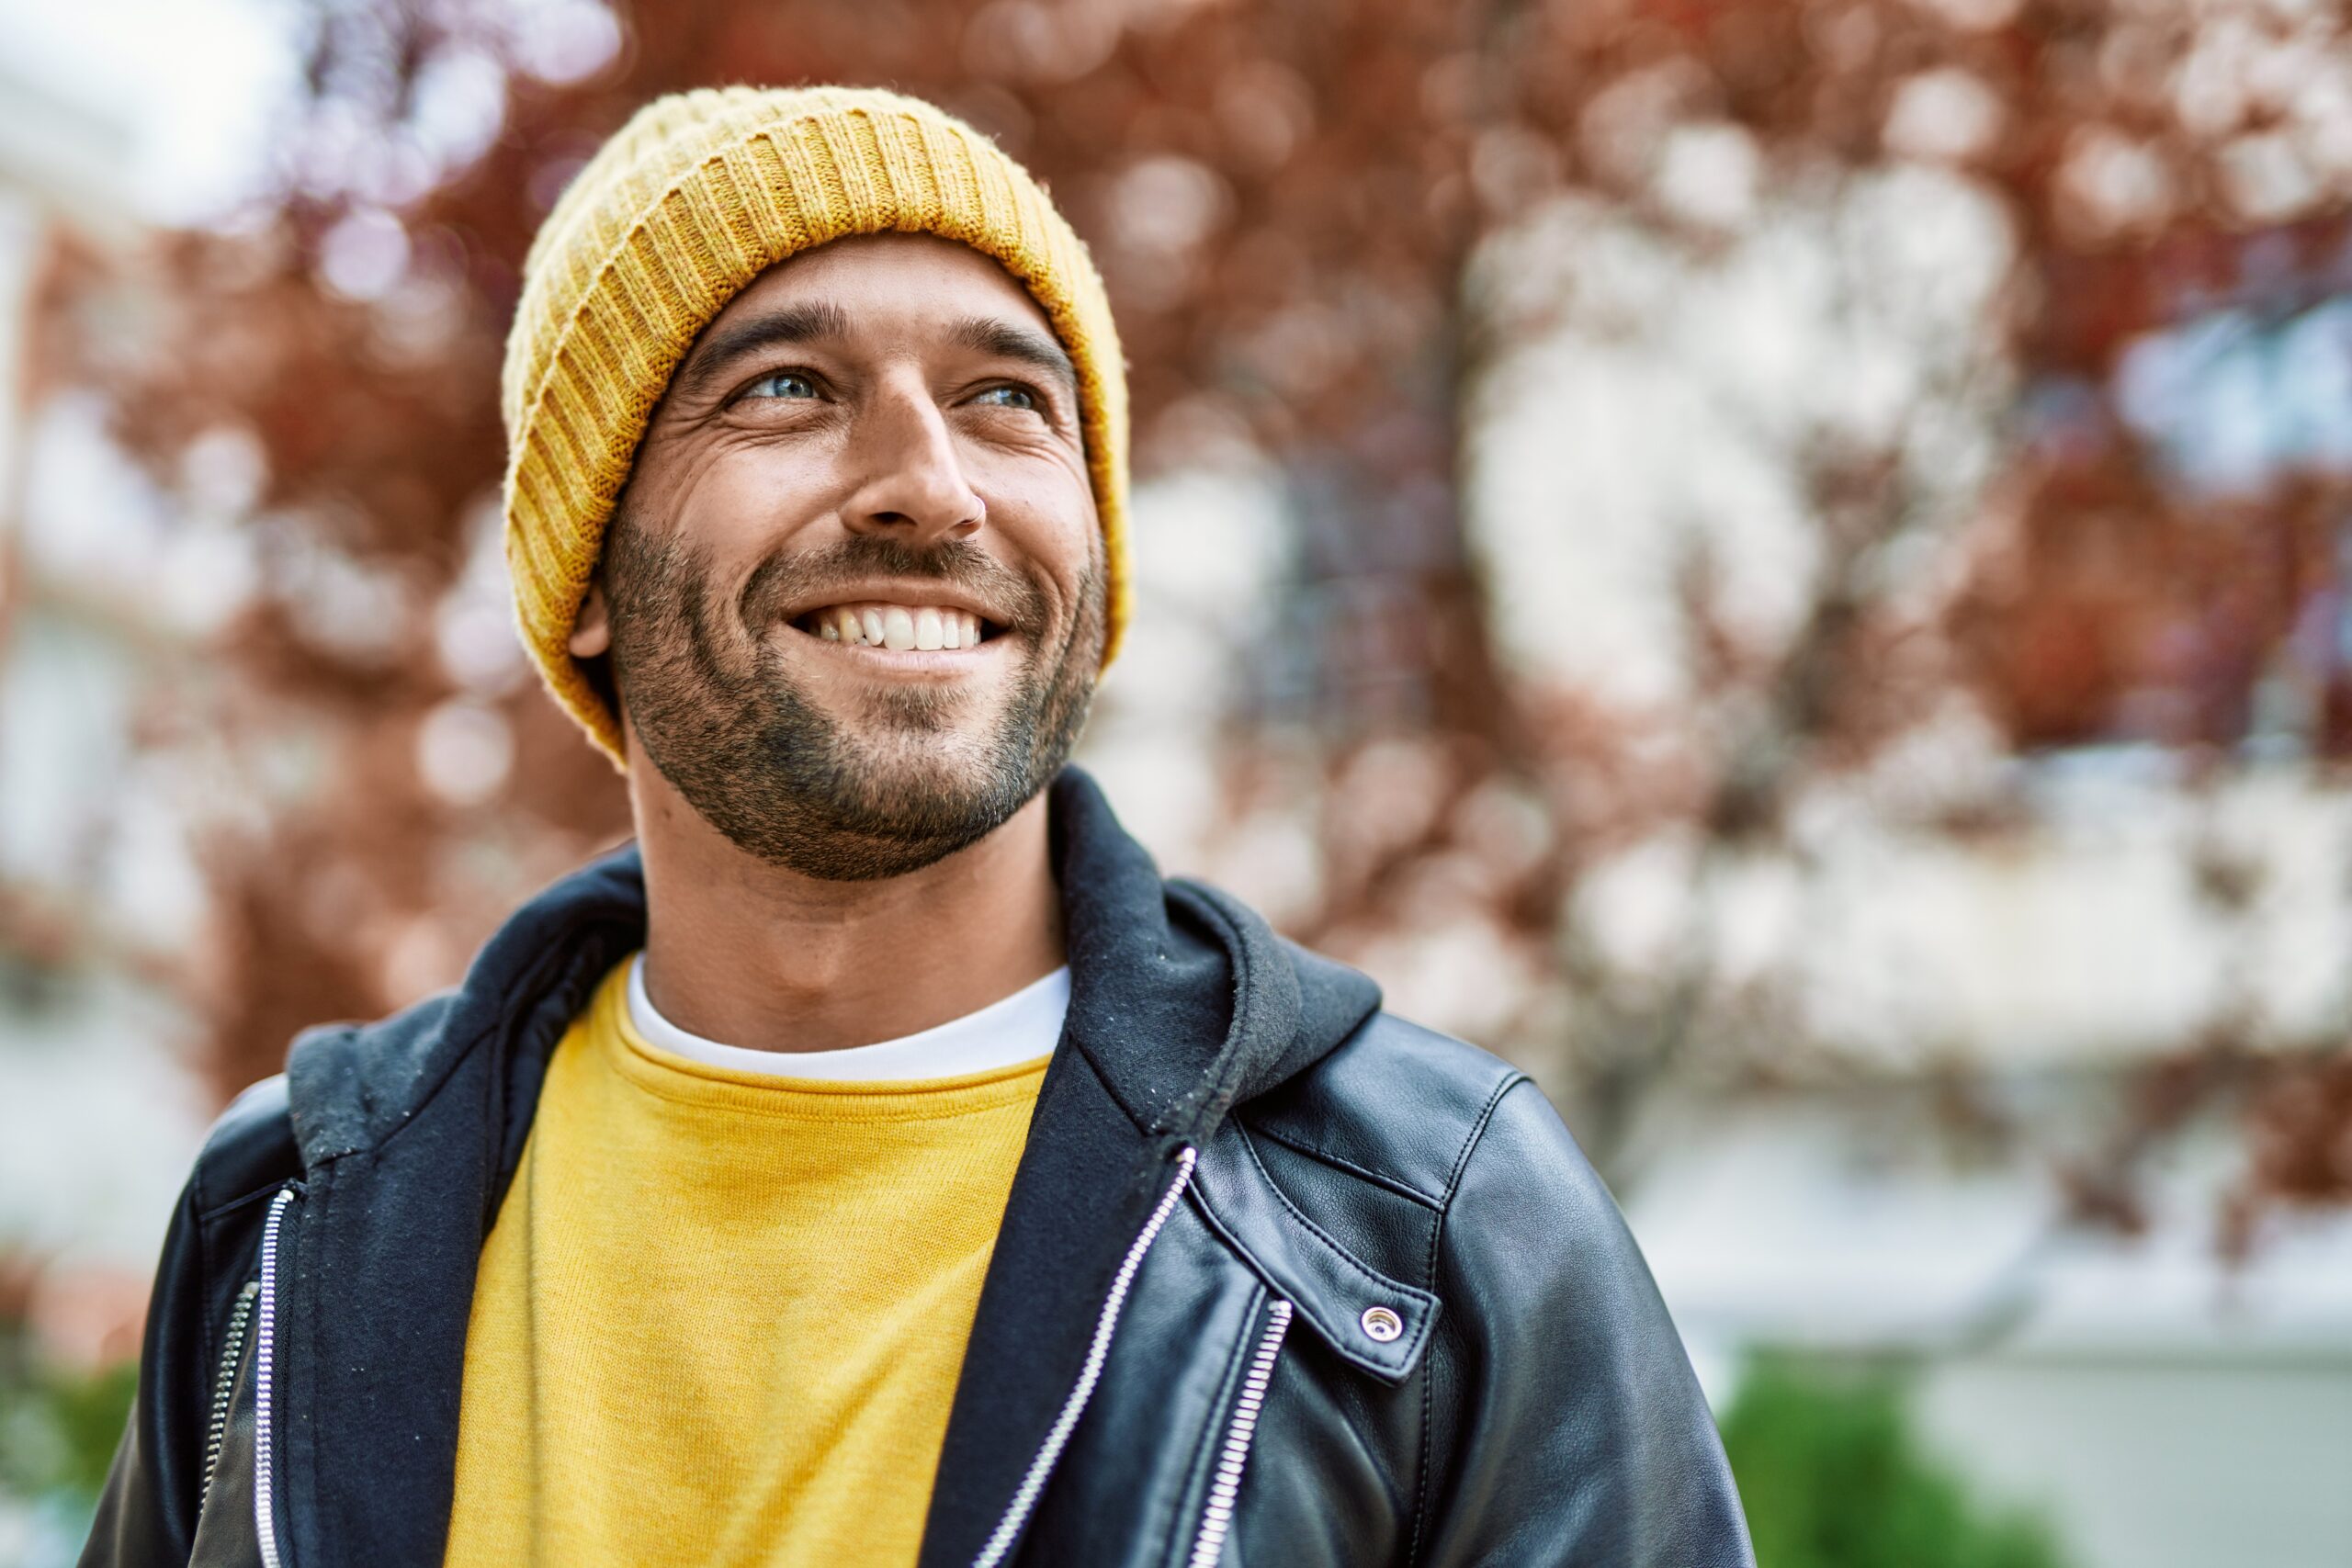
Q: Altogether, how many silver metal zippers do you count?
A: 4